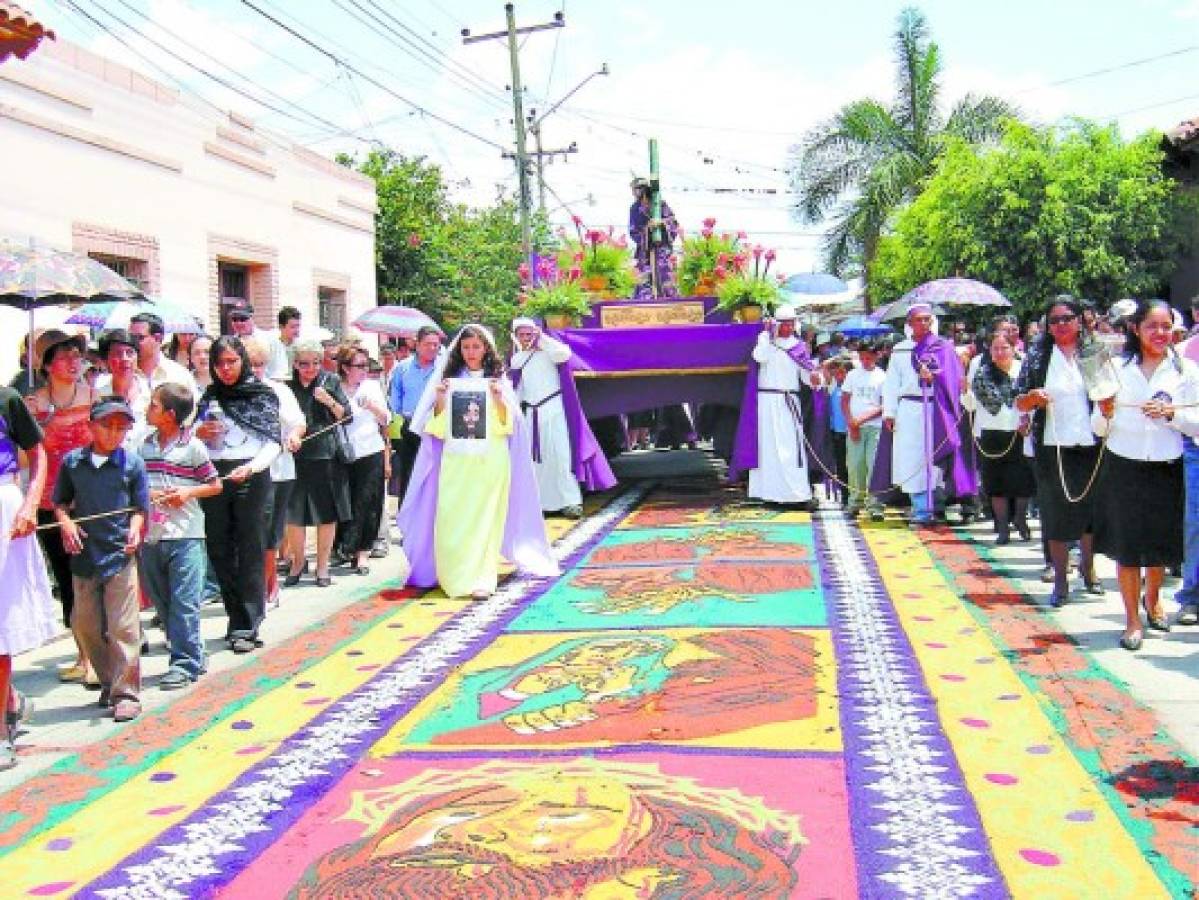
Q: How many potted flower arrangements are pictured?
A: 4